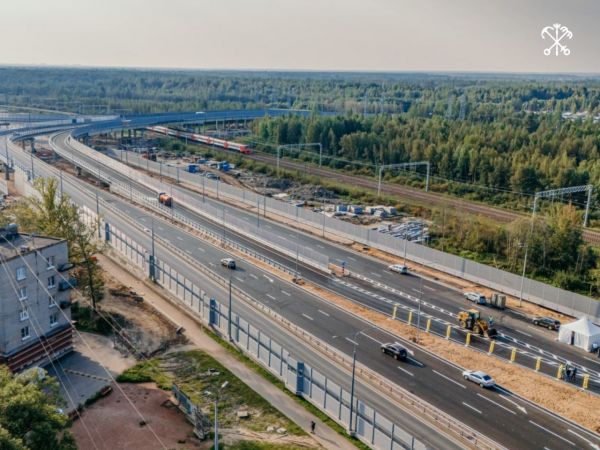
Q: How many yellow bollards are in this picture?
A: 10